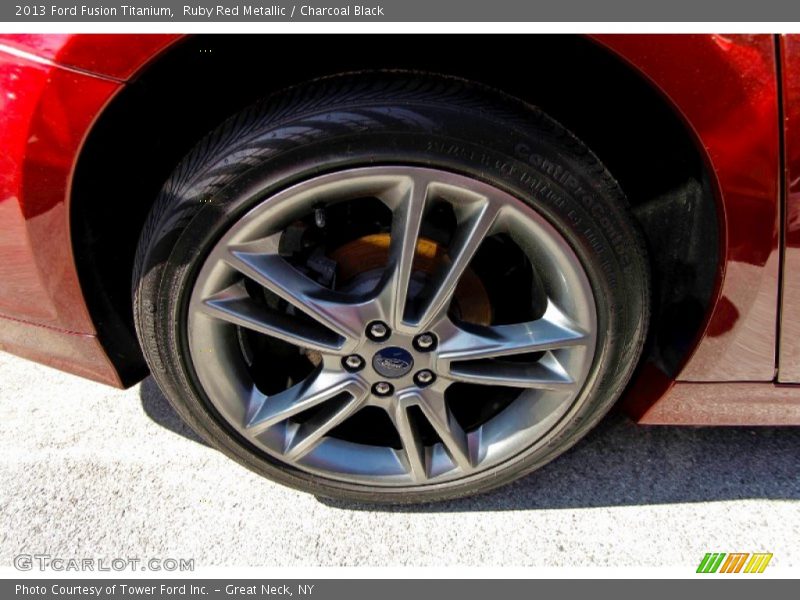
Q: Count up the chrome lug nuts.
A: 5